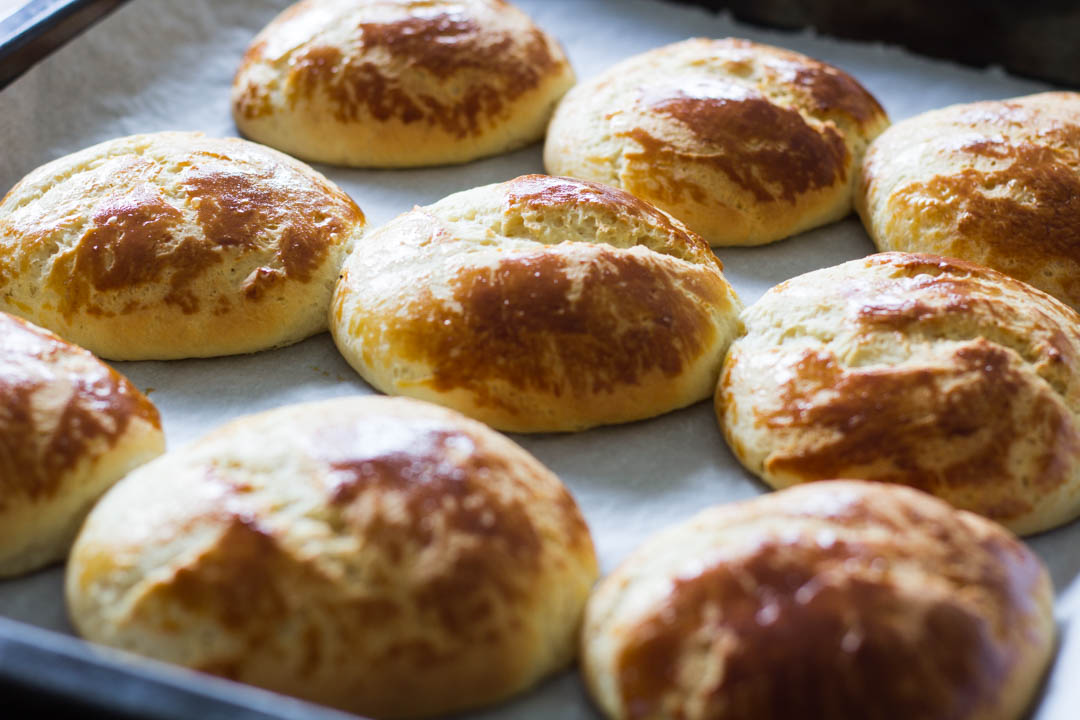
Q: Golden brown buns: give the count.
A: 9